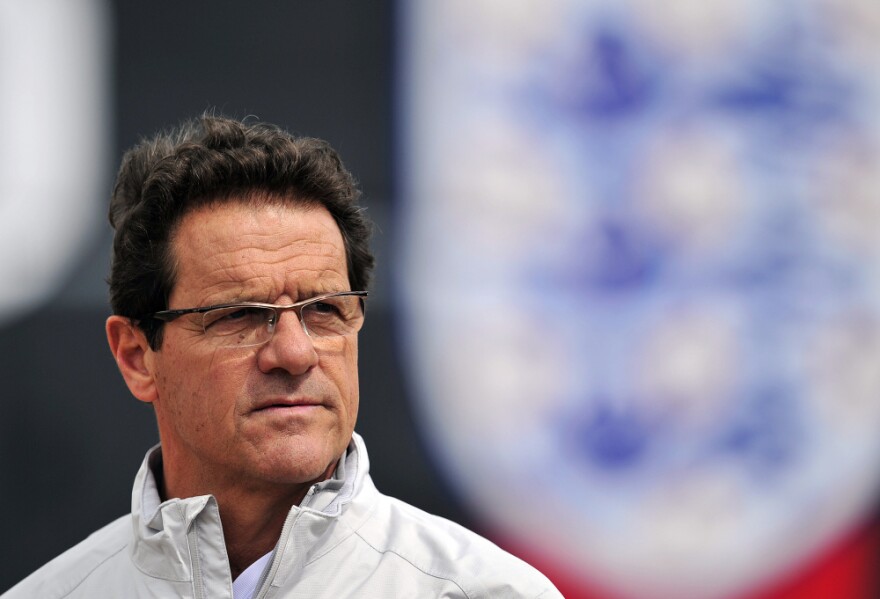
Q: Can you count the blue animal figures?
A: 3